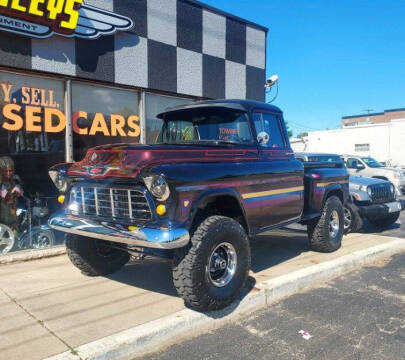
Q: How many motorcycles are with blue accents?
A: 1